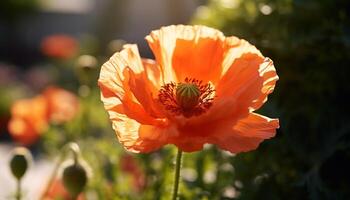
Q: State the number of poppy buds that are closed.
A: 2